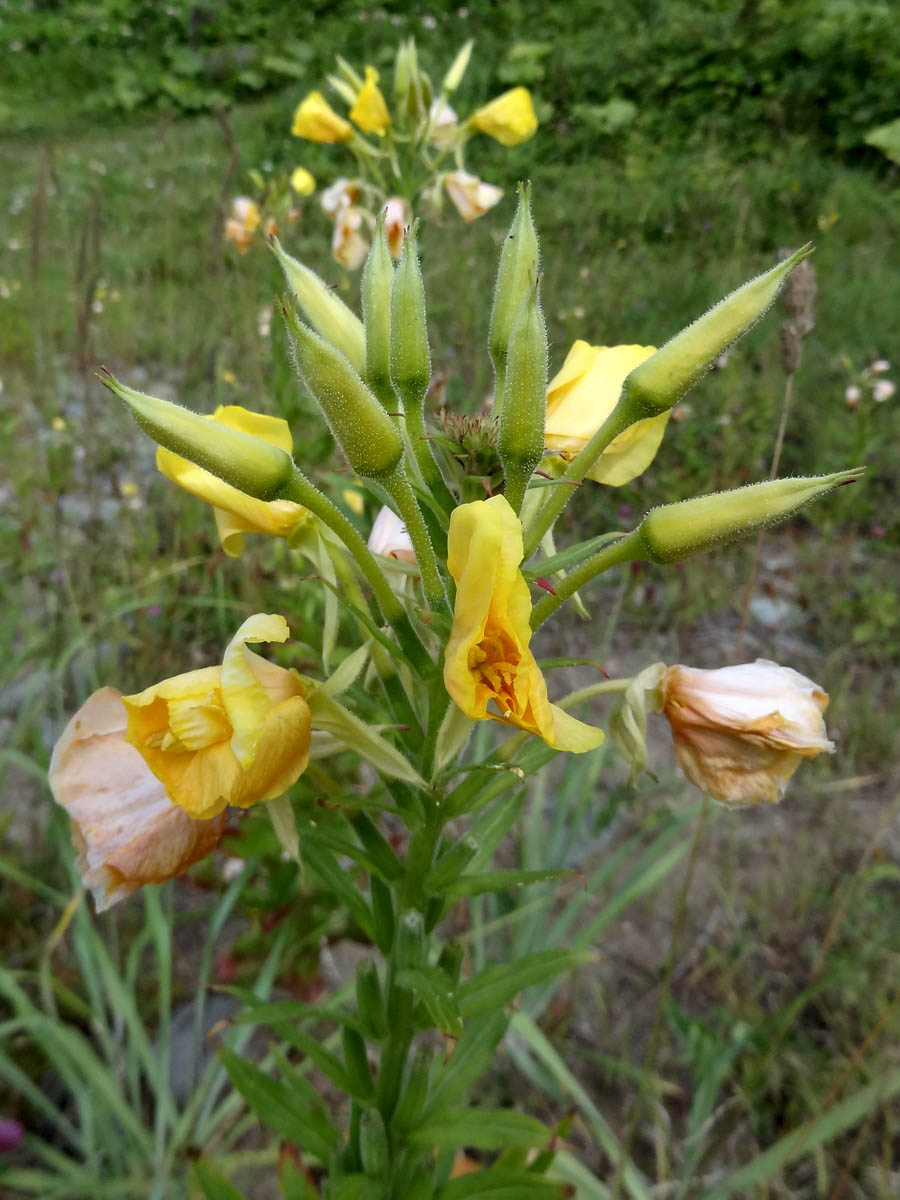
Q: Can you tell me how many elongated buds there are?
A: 9